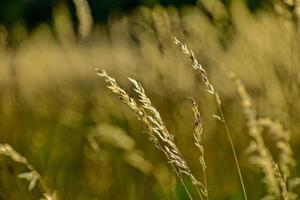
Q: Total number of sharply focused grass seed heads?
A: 4